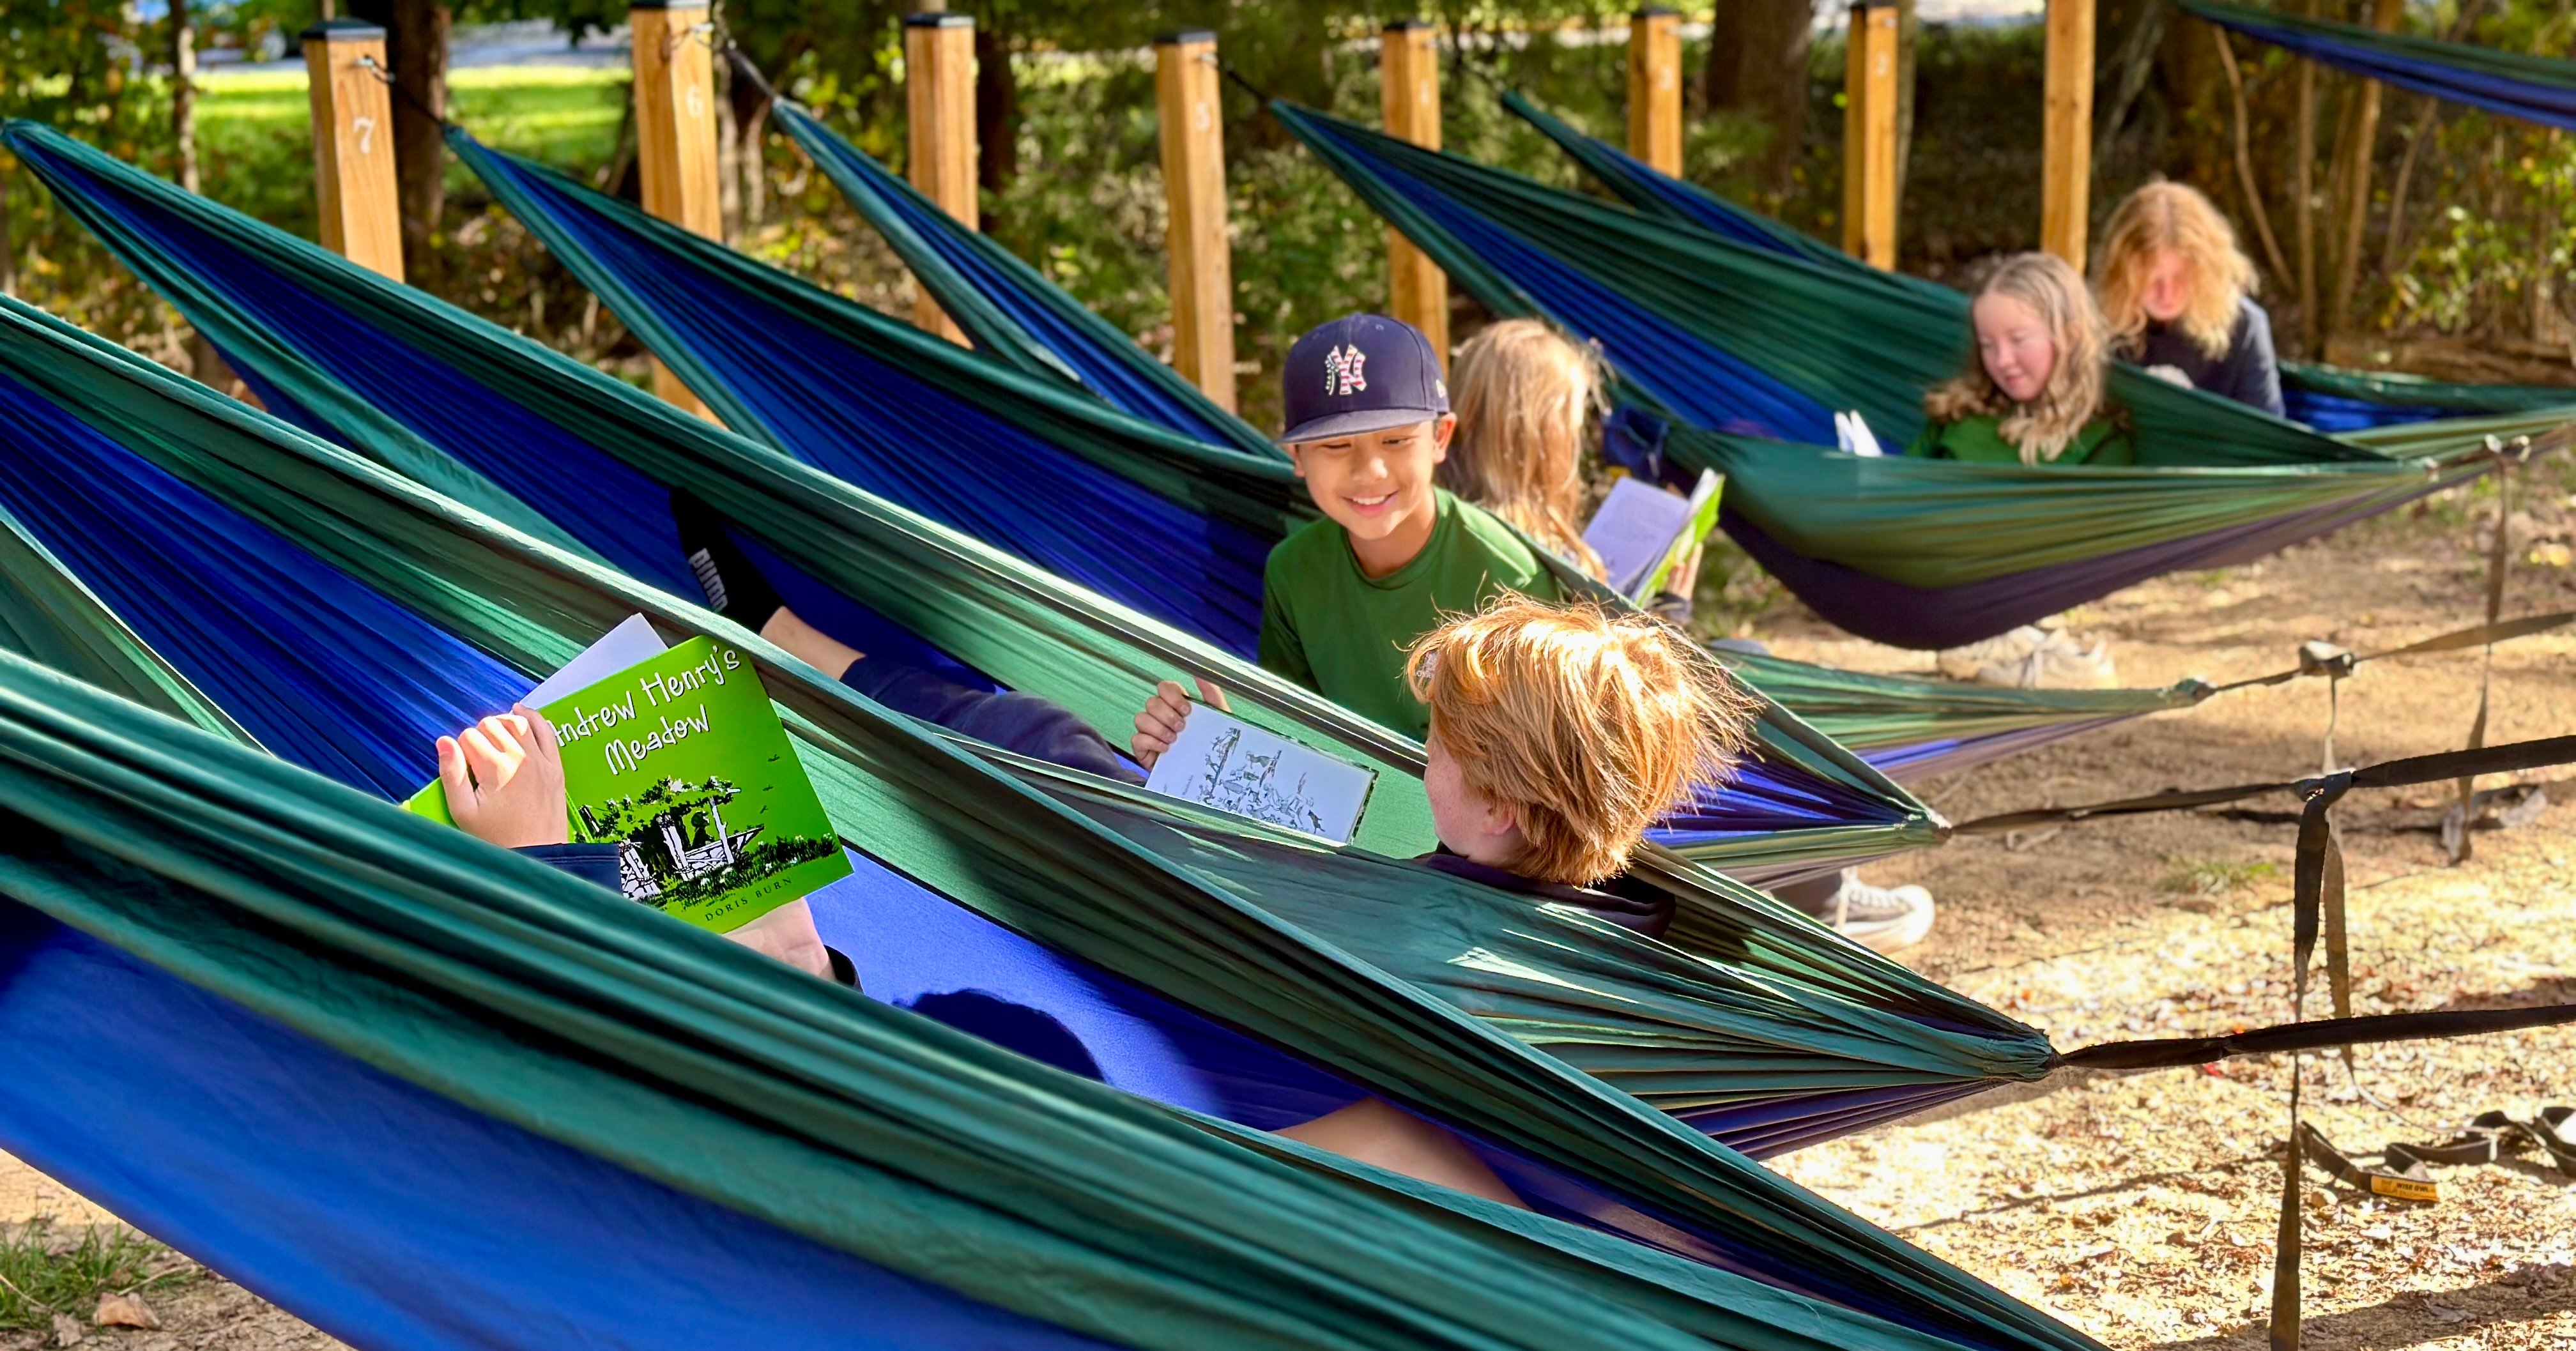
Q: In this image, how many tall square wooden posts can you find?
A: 8